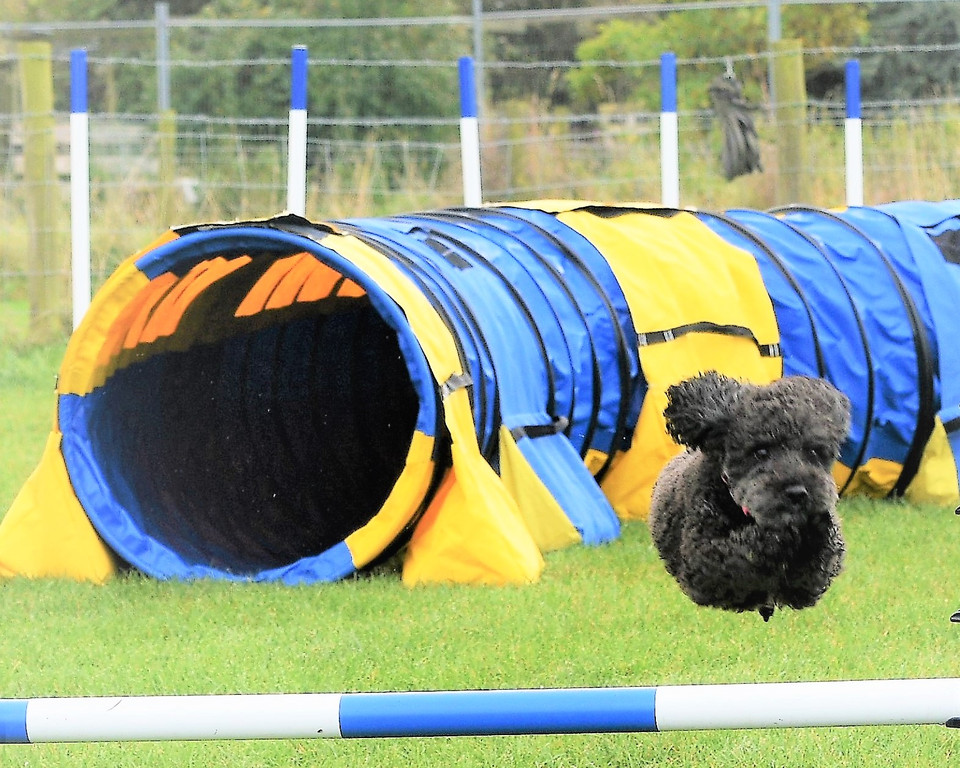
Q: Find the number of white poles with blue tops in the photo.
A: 5